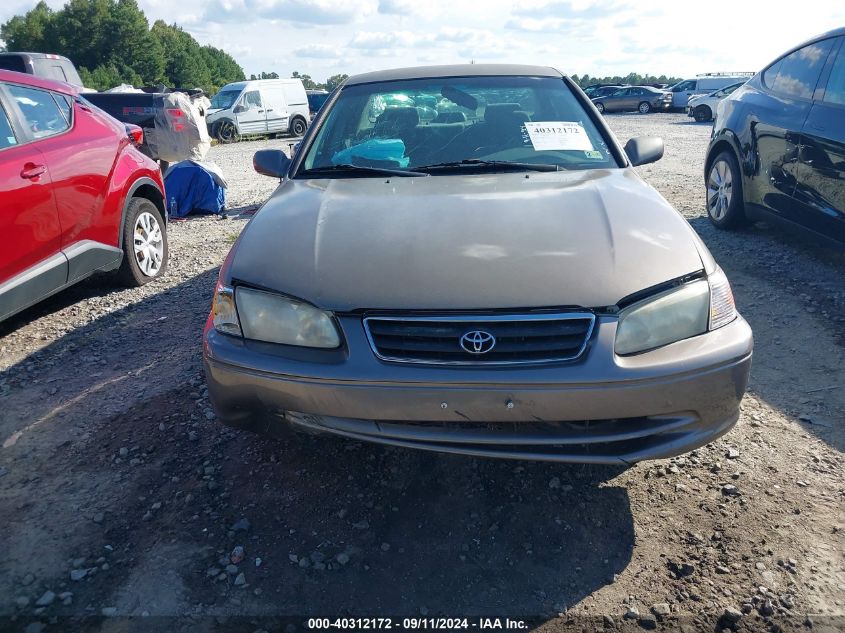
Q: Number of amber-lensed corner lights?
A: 2